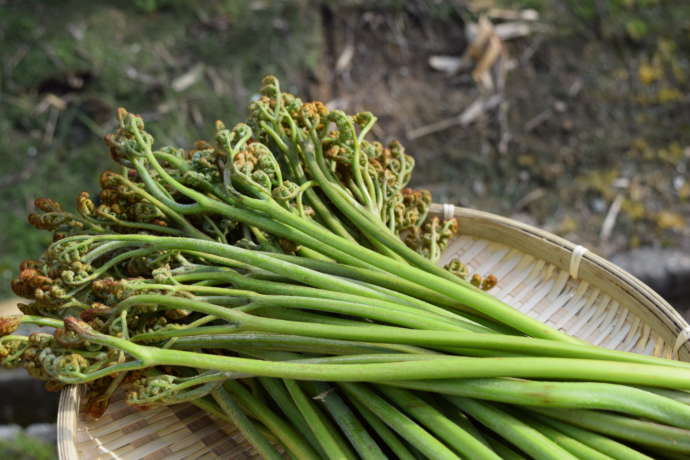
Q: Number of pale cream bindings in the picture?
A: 3